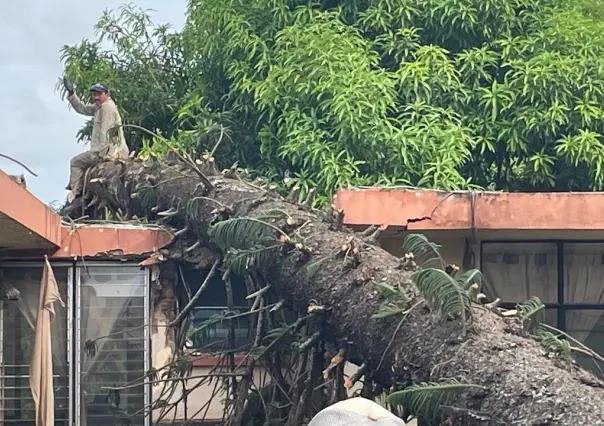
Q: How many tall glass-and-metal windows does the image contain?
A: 2